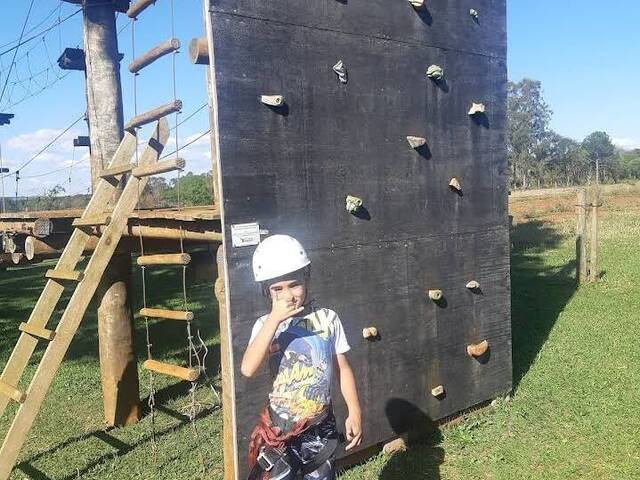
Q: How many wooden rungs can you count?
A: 12